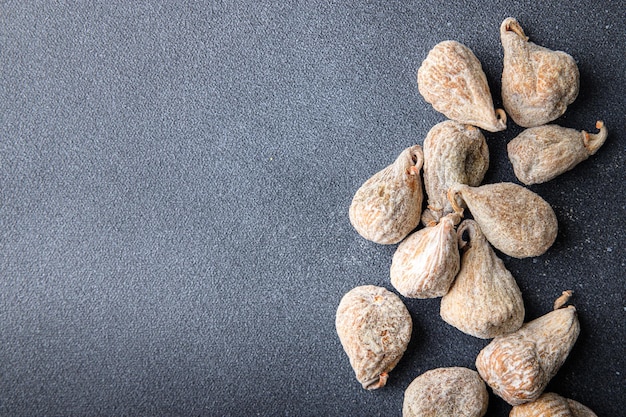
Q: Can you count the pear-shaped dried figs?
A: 12